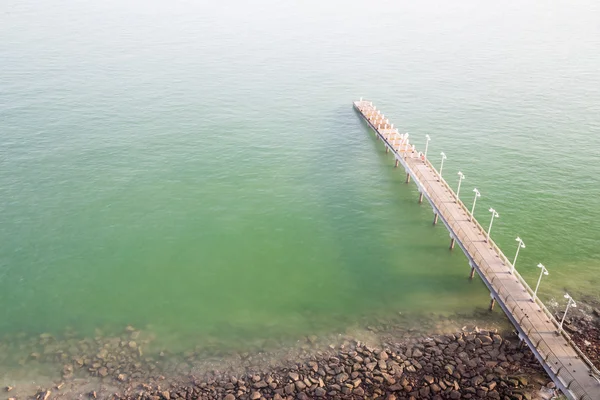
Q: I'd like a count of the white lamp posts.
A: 8